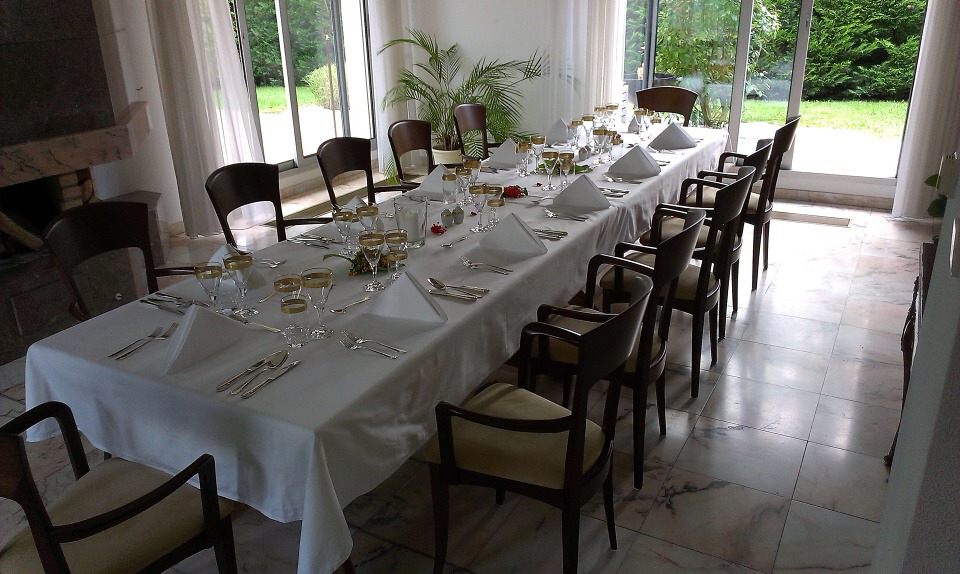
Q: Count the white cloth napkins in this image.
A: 12